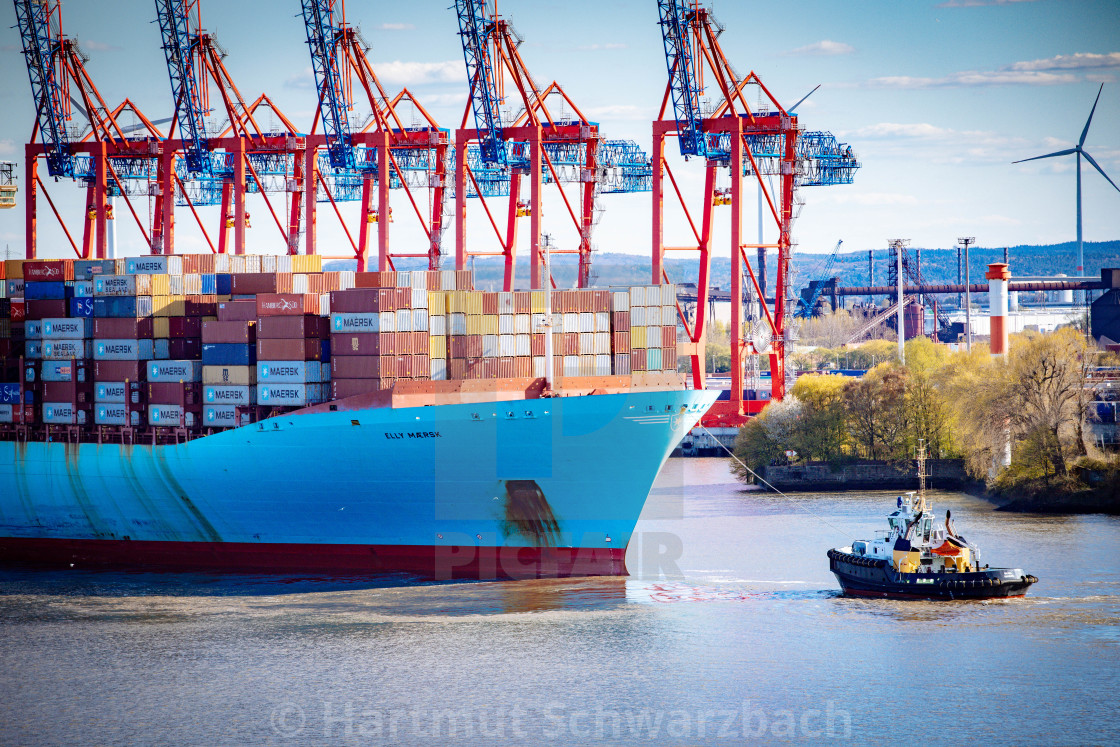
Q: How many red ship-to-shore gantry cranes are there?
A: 5